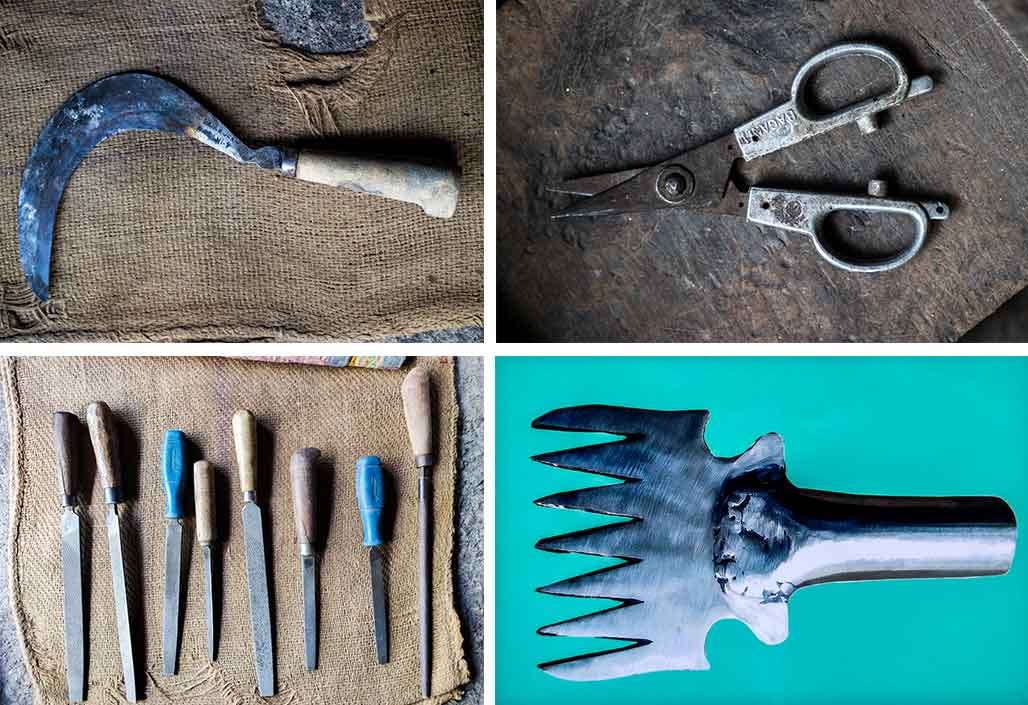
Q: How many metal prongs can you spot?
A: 7